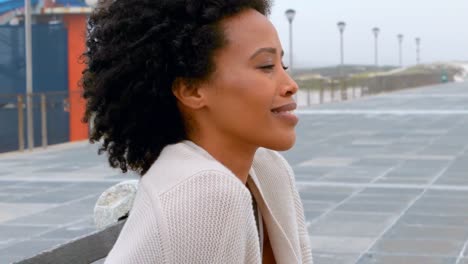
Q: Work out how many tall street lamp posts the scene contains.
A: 5